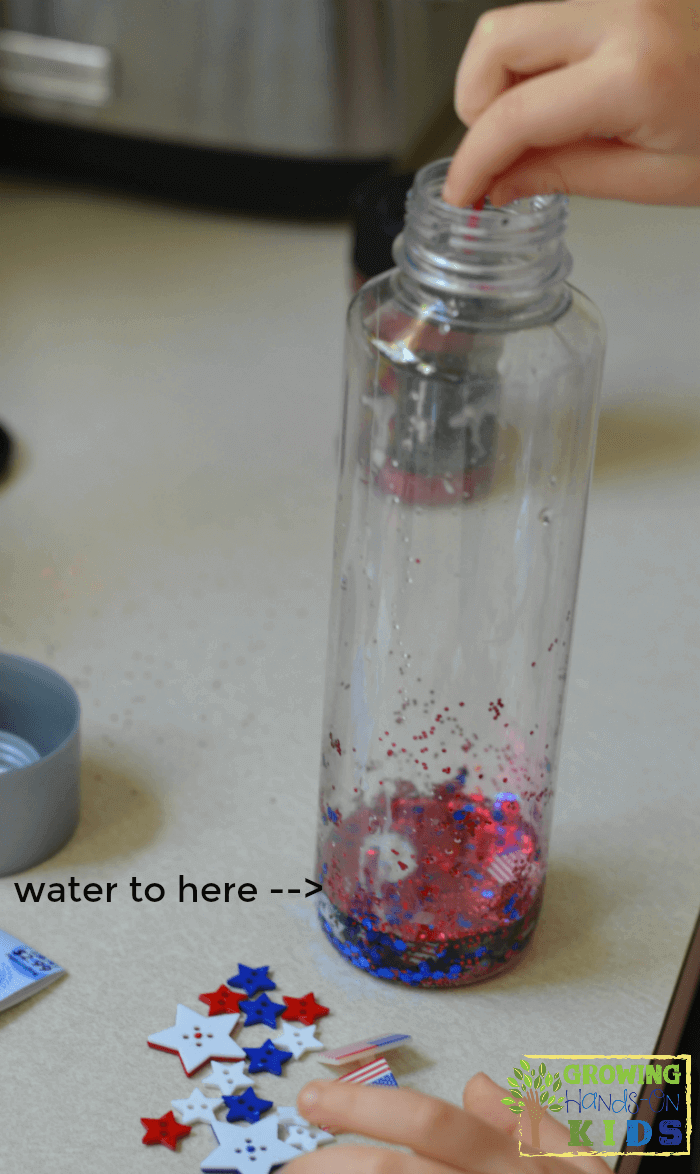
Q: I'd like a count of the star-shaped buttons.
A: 14